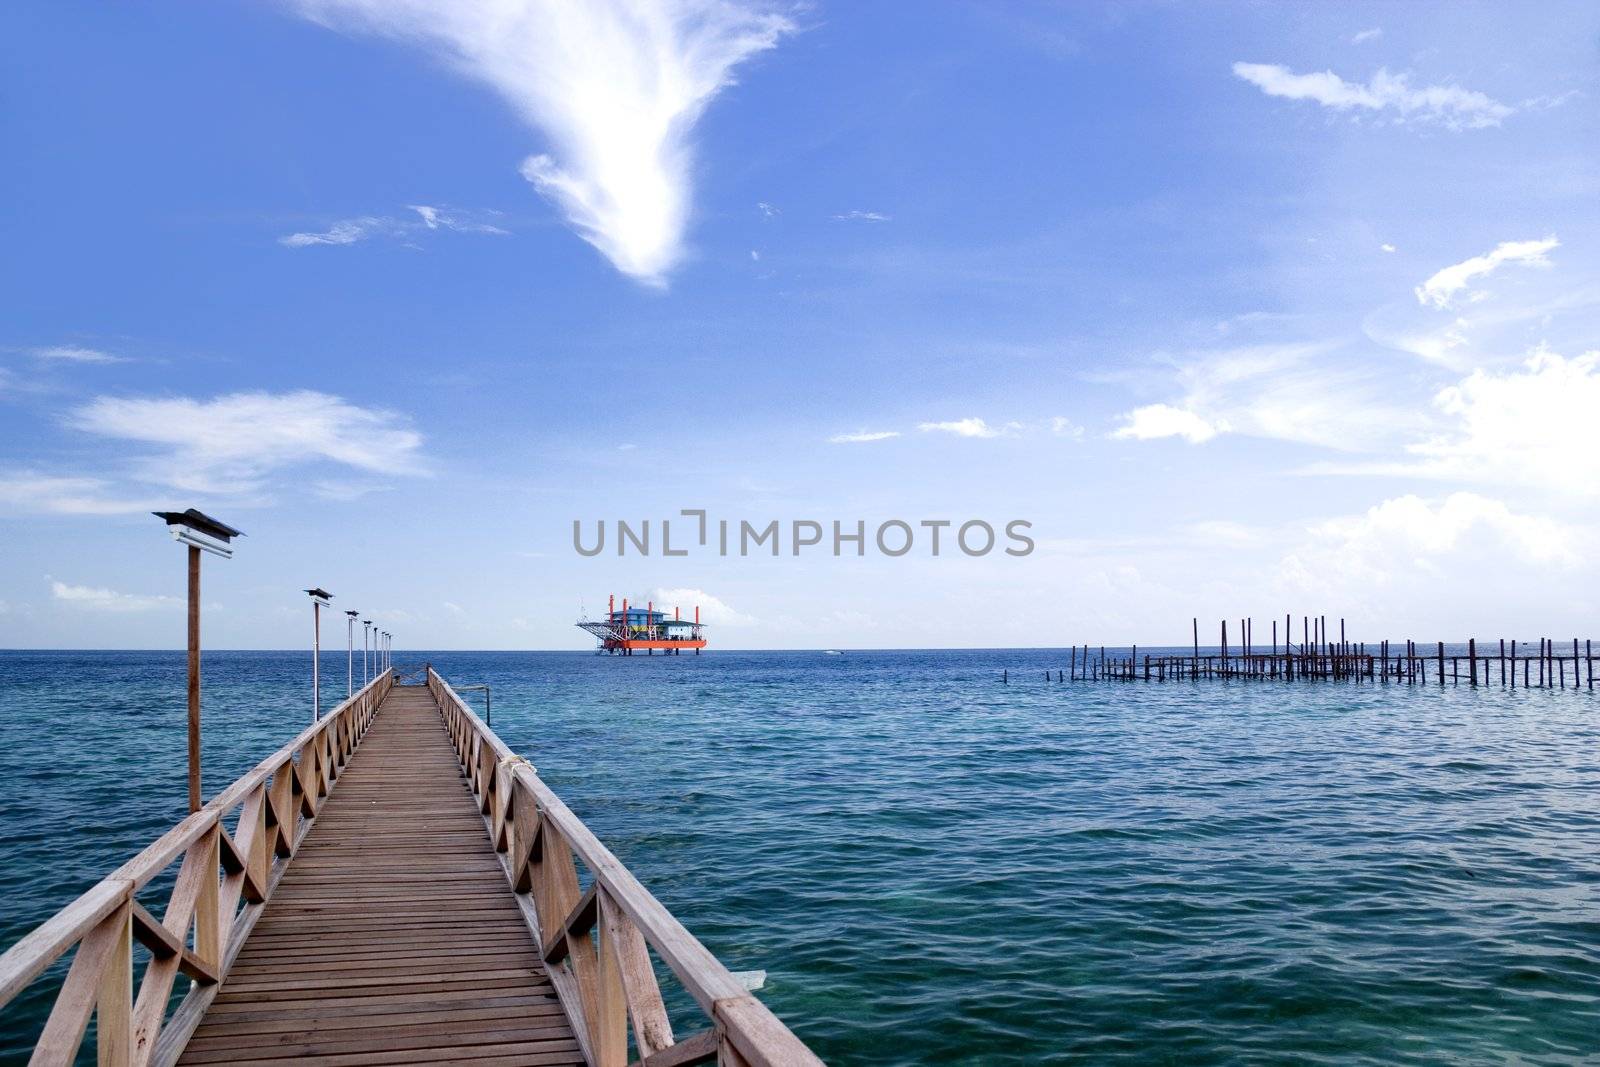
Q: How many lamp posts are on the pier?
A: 8